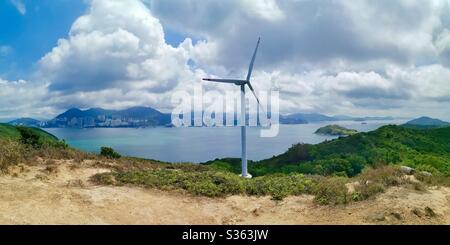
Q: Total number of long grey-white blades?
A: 3